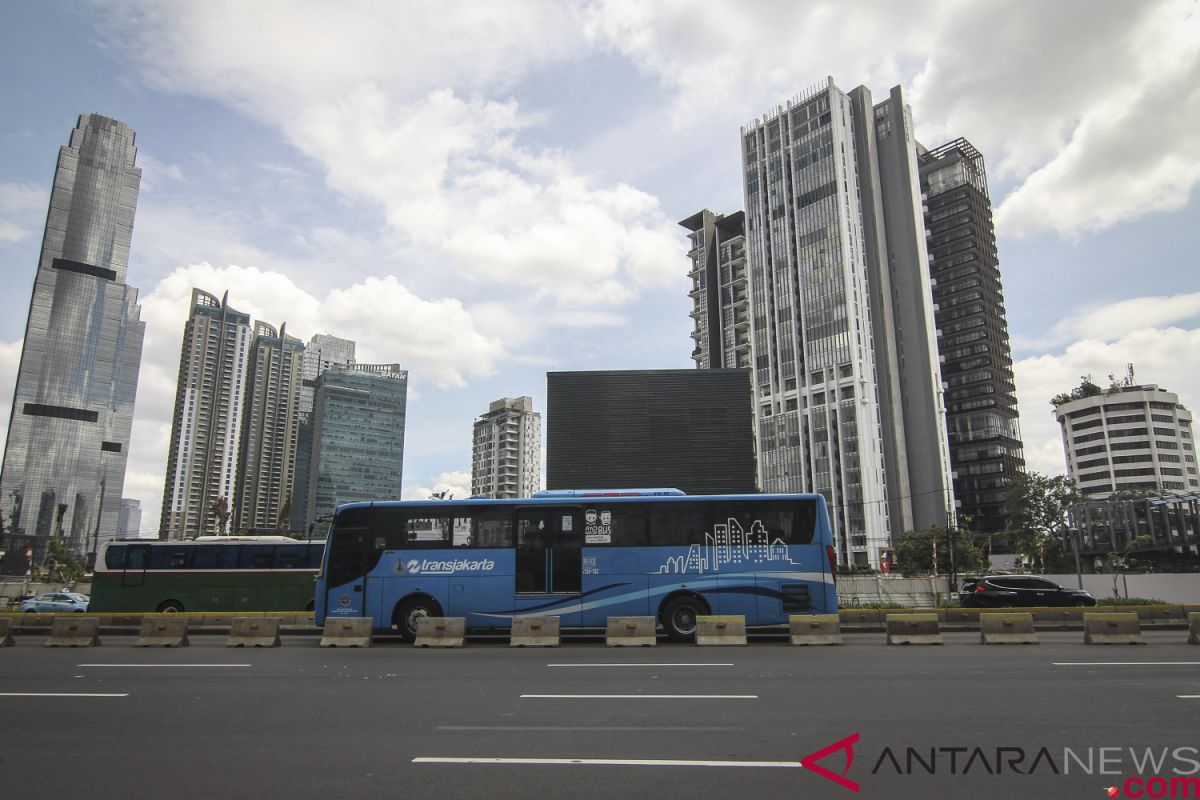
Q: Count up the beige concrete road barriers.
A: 14